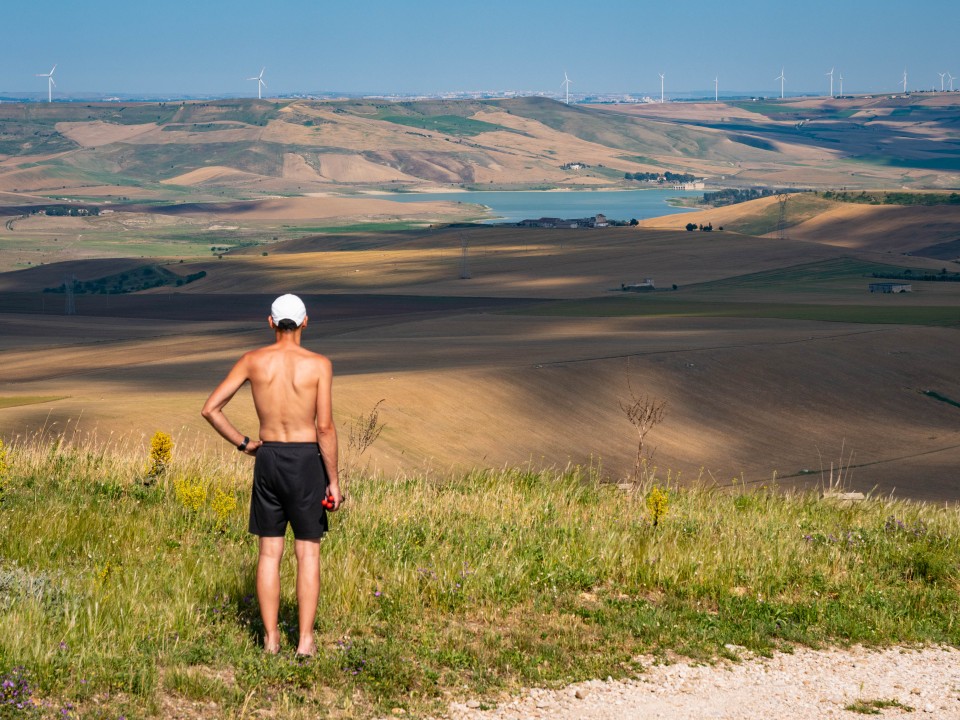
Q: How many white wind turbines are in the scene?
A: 11